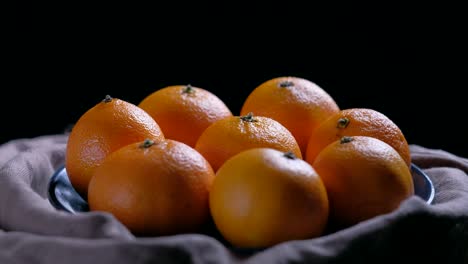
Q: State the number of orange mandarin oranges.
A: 8